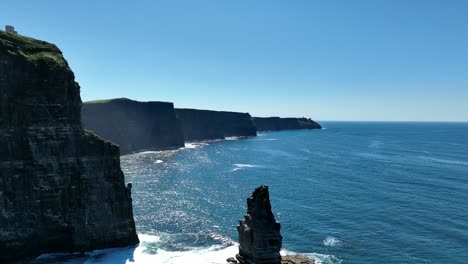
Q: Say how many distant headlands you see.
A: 3